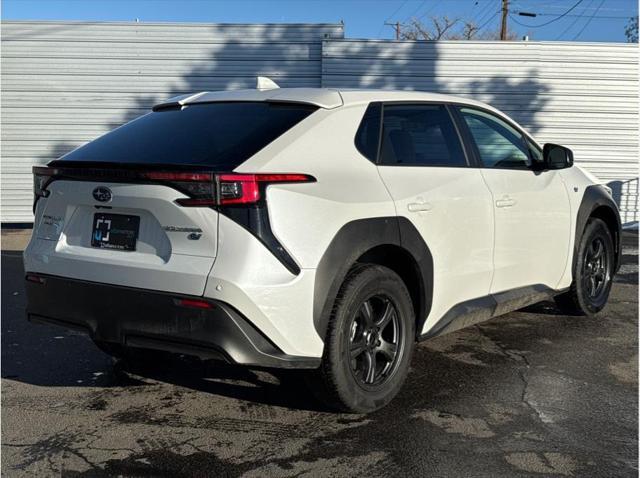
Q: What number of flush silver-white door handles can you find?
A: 2